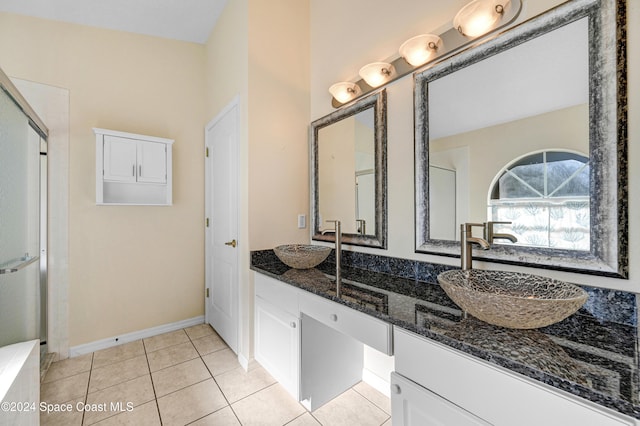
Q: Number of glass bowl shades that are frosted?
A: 4